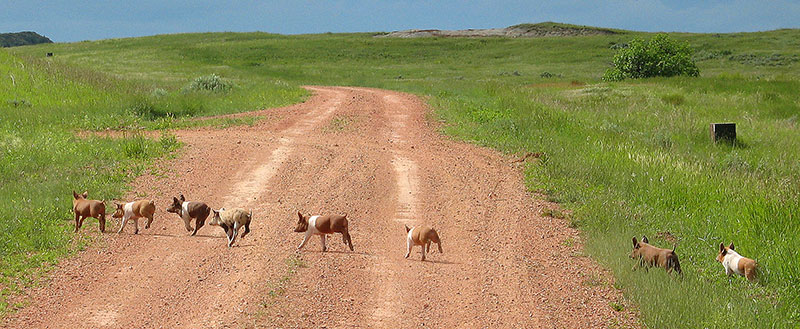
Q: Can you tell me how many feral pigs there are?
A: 8